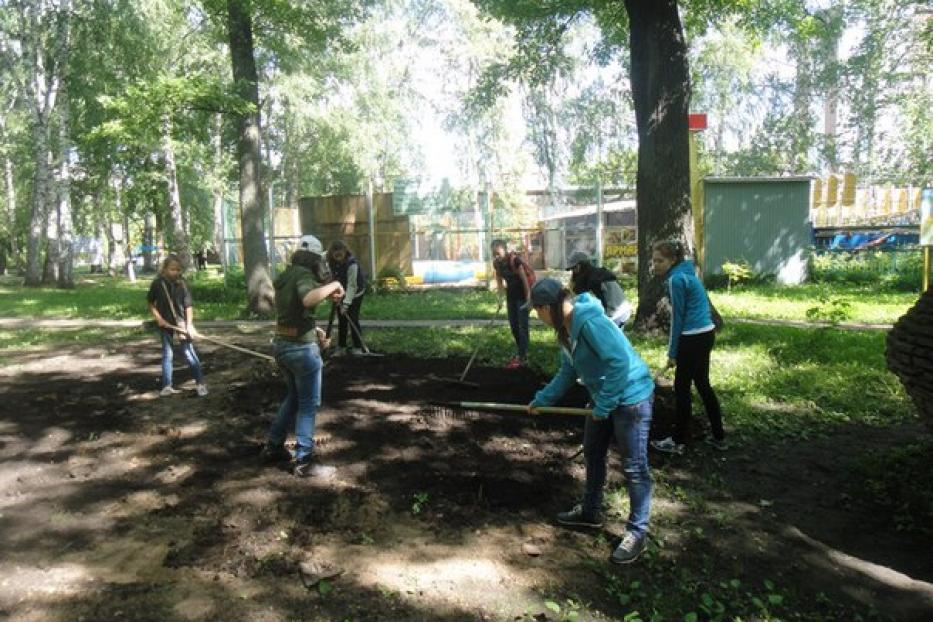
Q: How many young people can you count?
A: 7